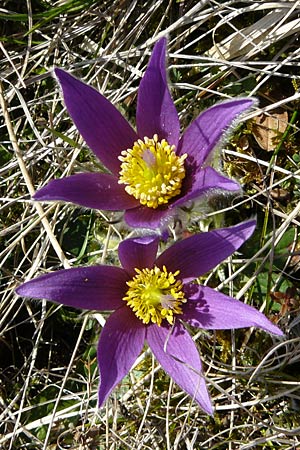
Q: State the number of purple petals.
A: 12